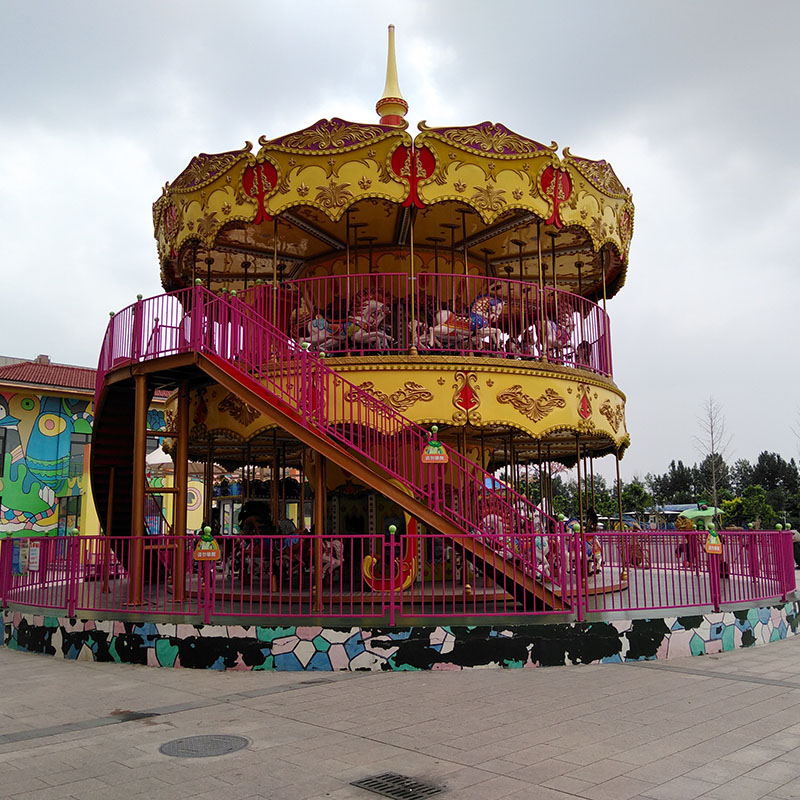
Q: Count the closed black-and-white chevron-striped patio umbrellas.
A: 0